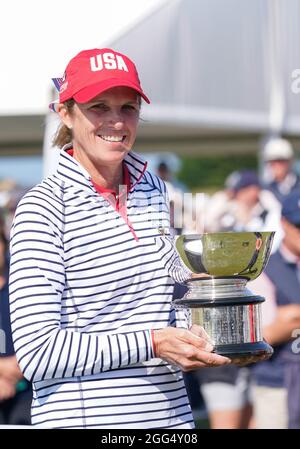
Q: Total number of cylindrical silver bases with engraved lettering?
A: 1